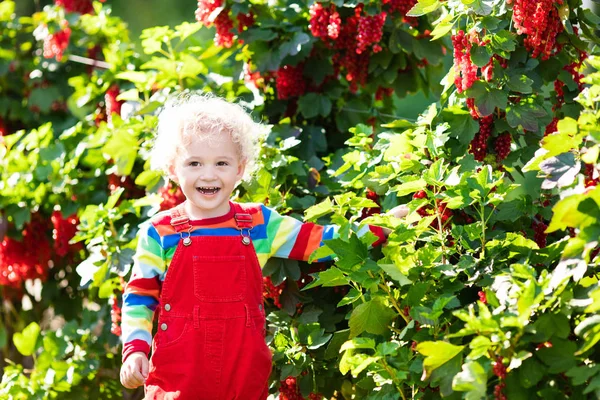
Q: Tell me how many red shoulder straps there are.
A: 2